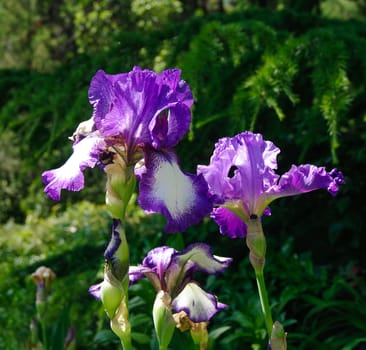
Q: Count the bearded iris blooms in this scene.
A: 3